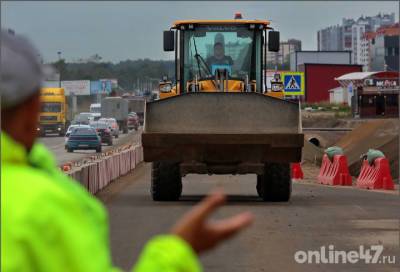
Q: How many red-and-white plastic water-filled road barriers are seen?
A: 3